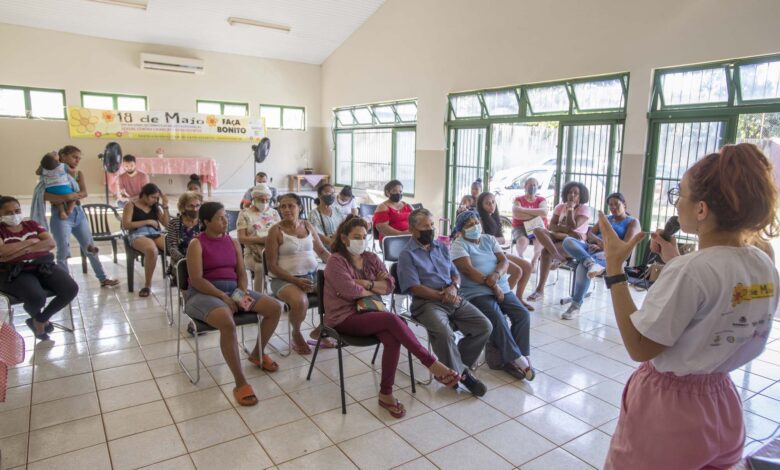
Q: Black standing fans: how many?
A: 2